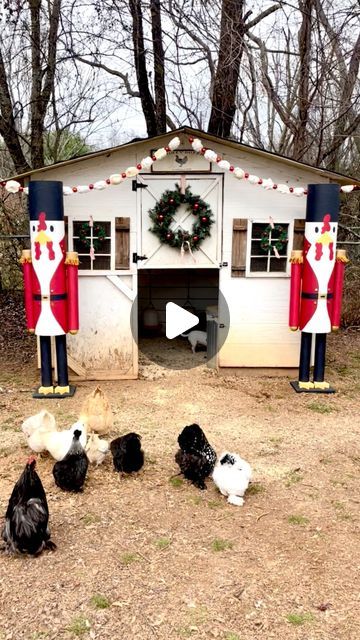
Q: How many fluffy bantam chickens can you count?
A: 9